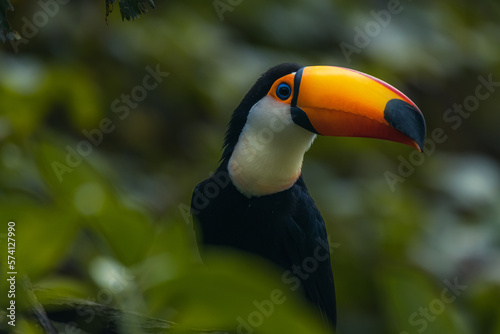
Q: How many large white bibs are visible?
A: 1